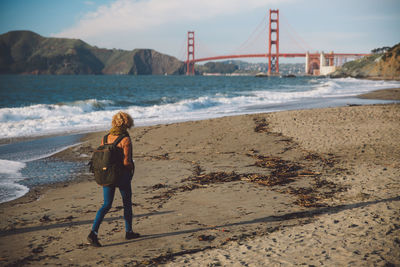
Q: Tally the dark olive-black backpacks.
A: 1